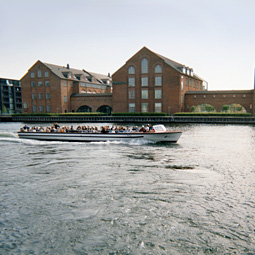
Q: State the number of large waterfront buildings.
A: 2